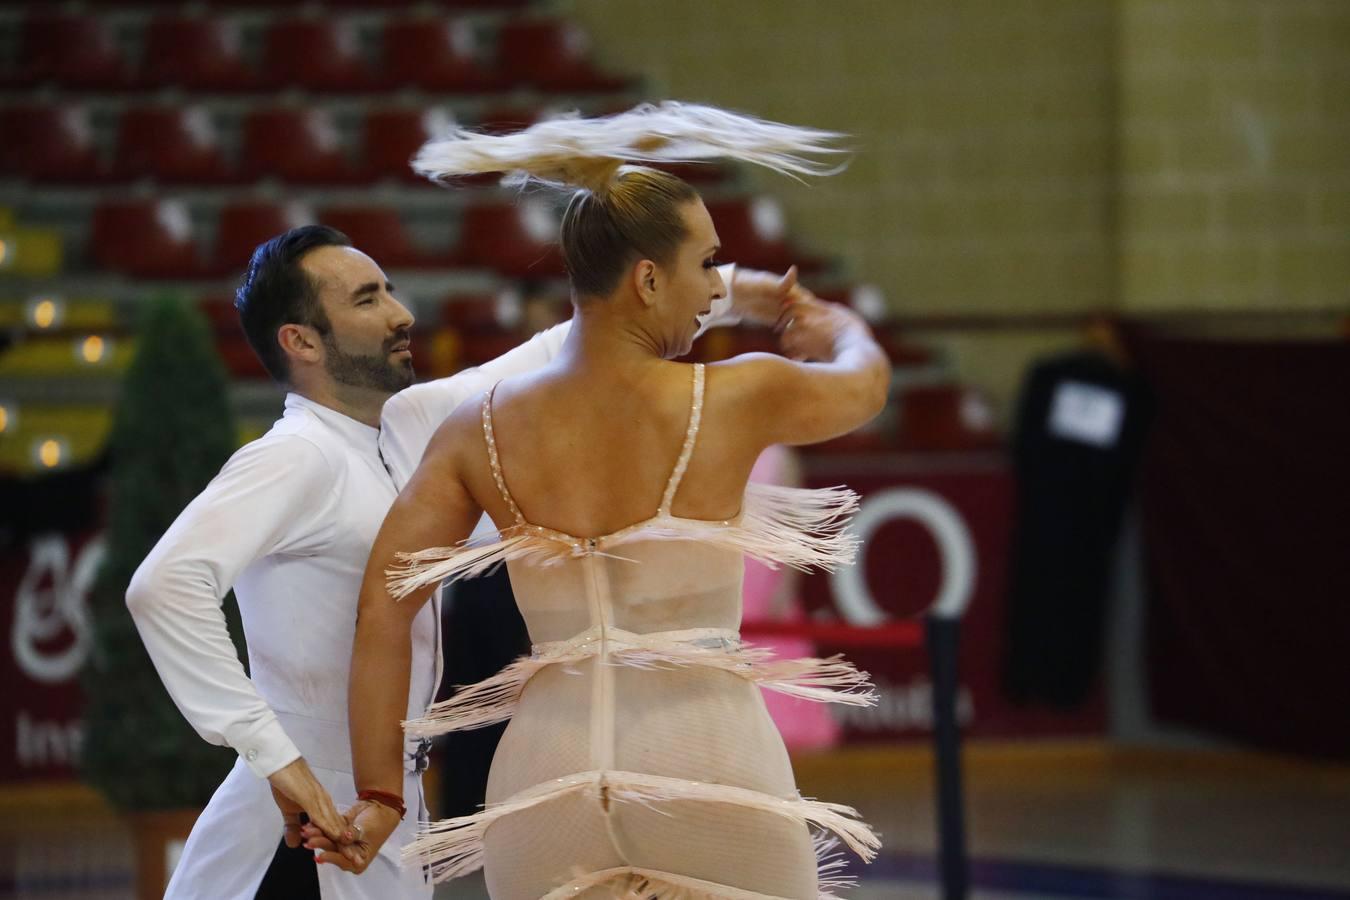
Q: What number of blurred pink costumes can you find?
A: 1